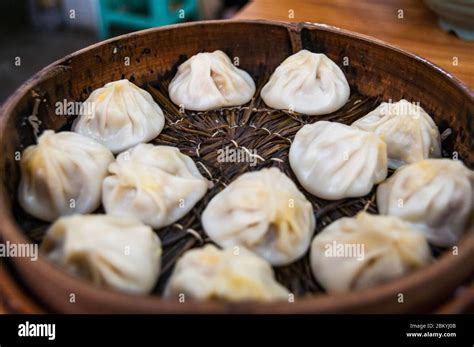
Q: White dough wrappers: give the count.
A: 12